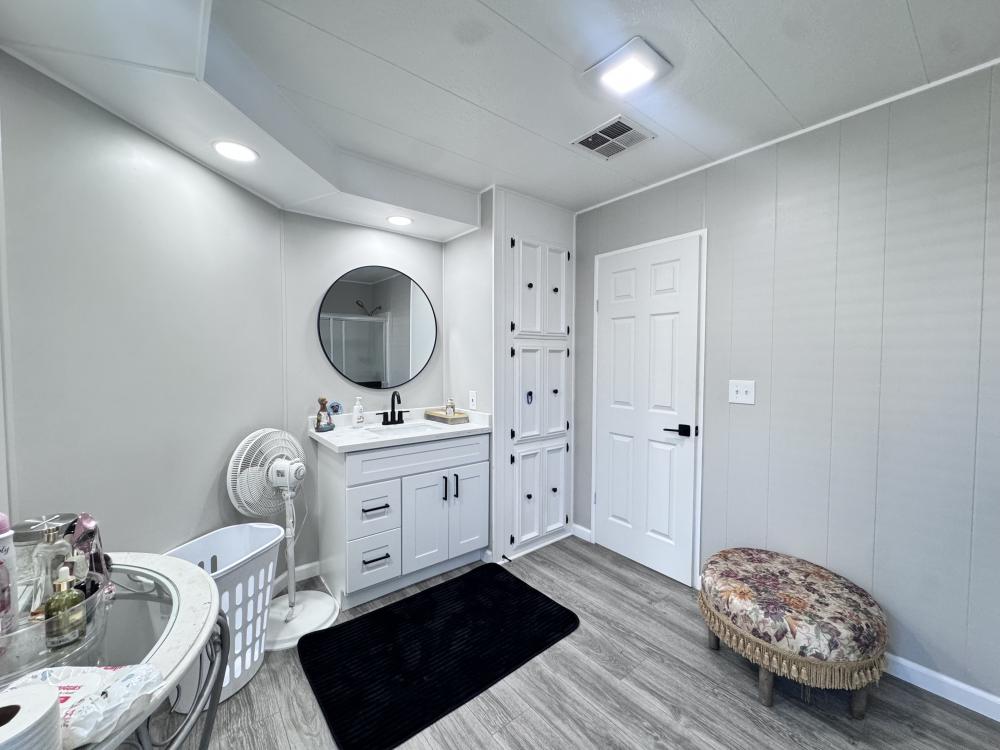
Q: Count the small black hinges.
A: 12